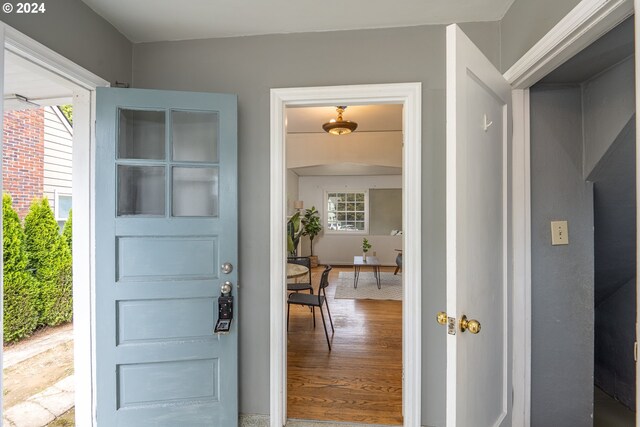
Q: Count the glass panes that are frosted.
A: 4